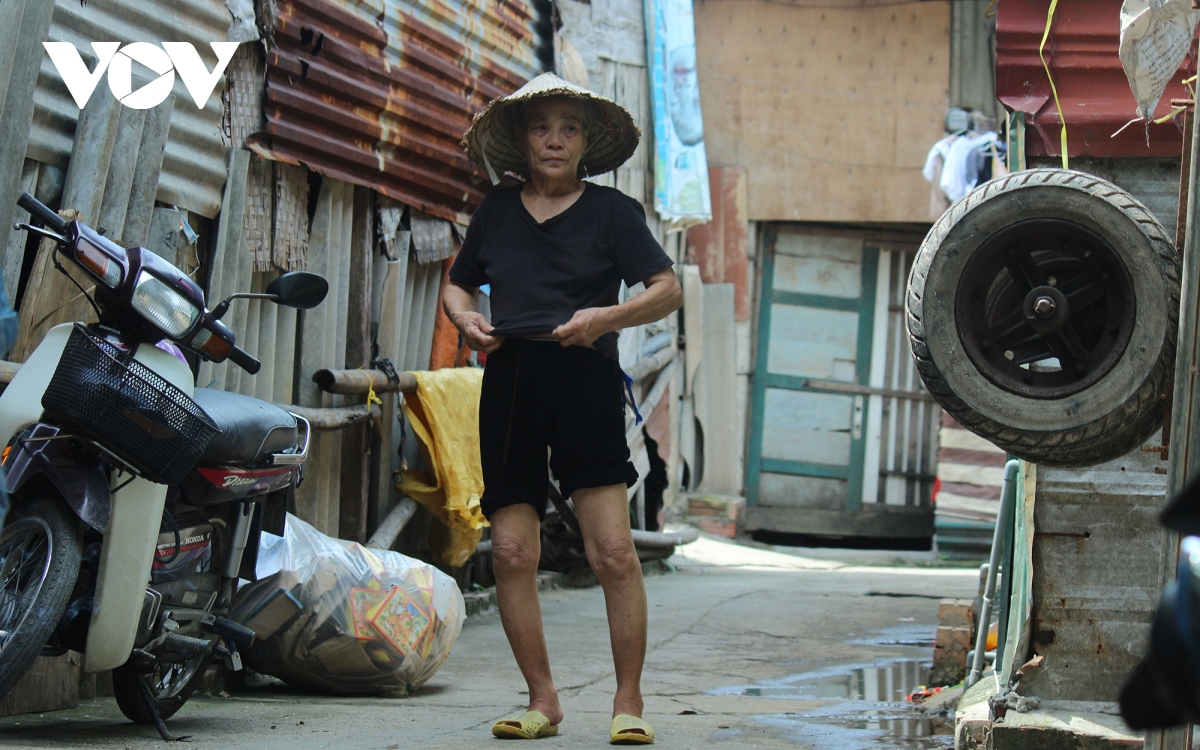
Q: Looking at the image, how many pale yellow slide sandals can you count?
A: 2